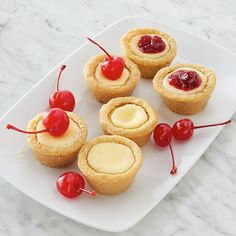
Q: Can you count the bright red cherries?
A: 6